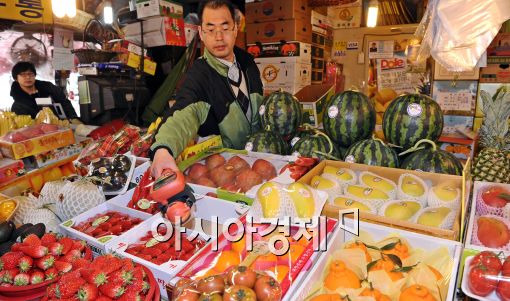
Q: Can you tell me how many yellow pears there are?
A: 11